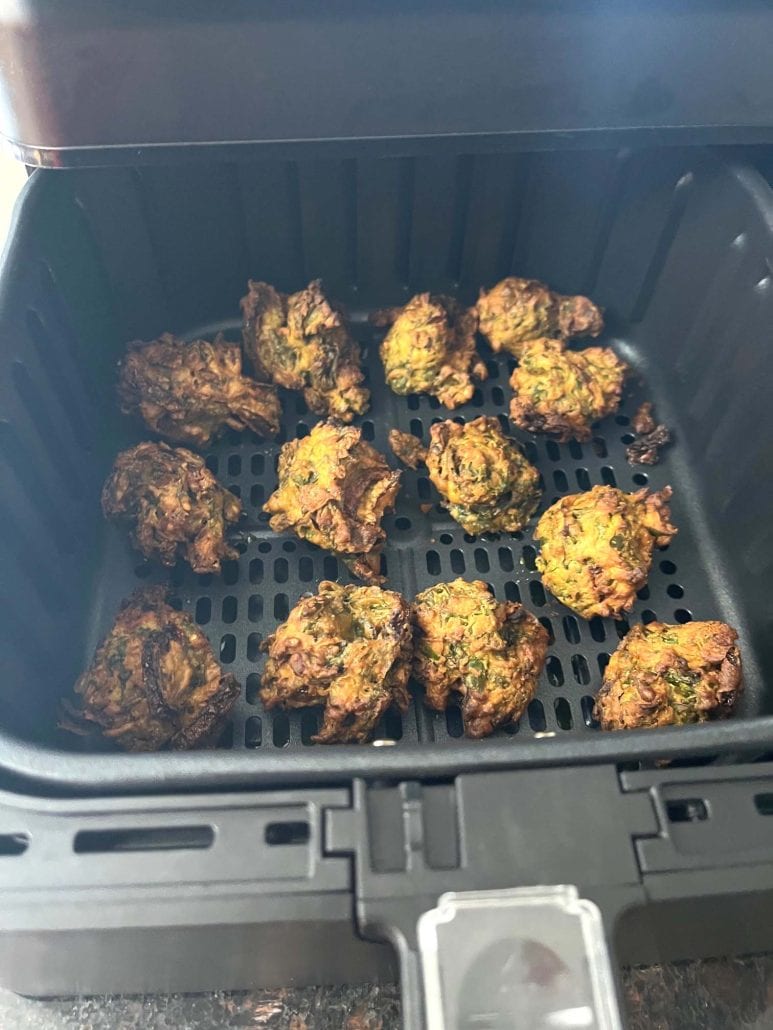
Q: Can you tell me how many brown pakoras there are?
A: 13